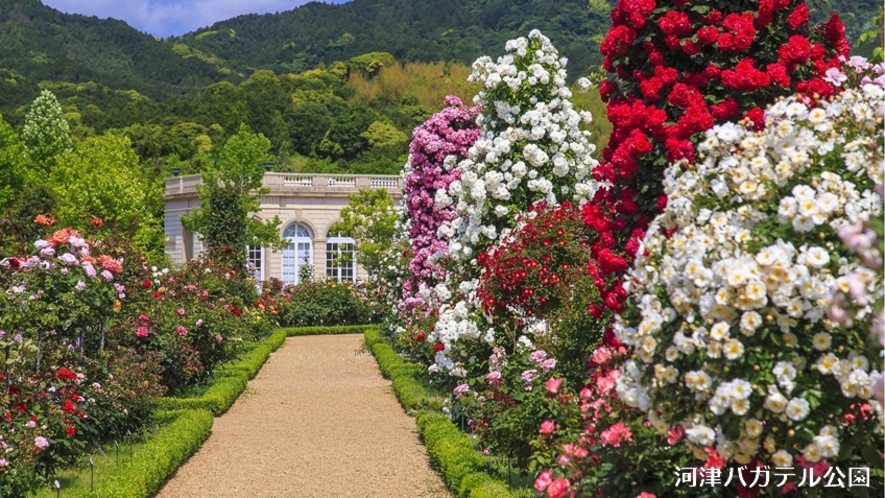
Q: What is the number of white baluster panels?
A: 3